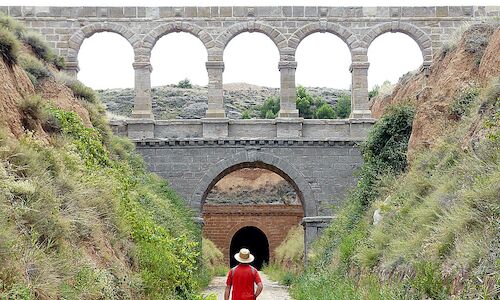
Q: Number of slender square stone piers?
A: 4